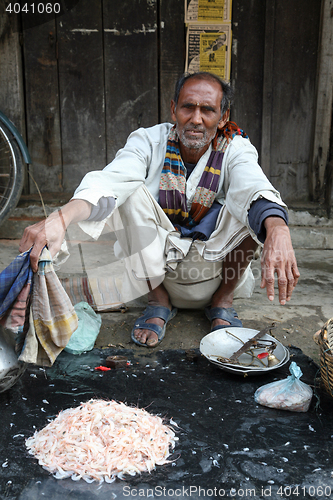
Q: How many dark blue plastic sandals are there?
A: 2